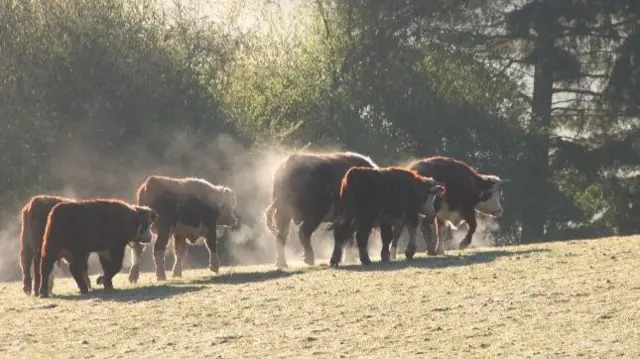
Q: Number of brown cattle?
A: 6